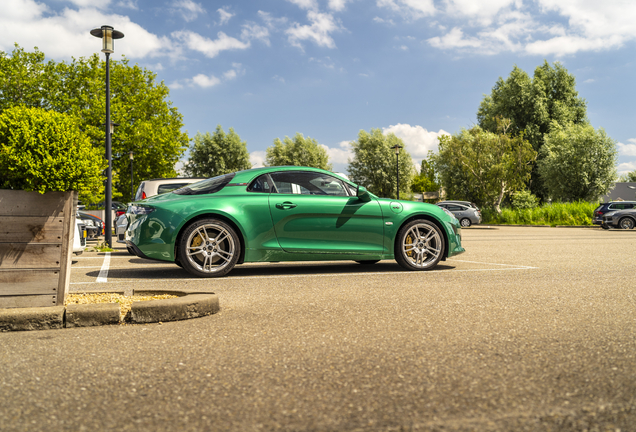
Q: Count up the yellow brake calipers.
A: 2